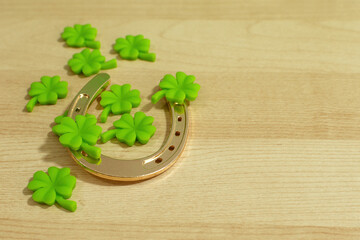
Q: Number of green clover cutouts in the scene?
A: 9